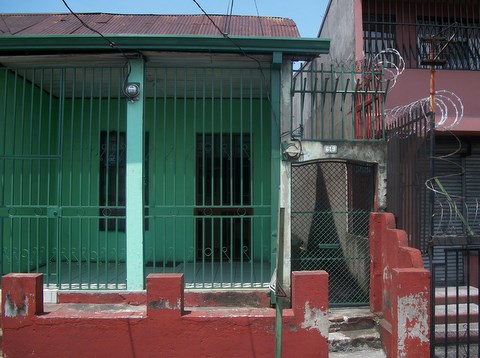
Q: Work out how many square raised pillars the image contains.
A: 4